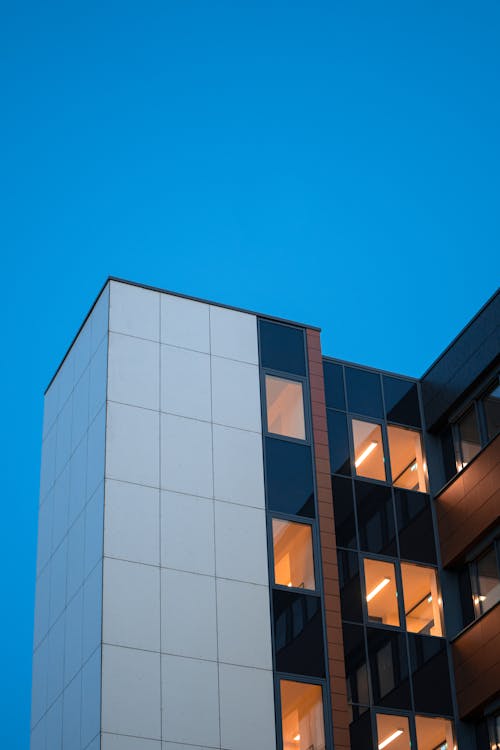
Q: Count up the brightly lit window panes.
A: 9